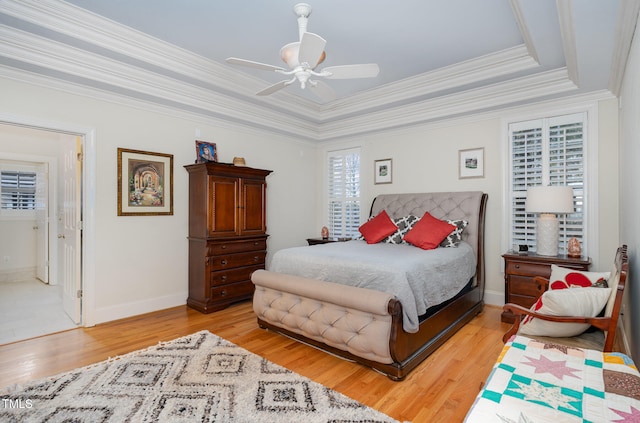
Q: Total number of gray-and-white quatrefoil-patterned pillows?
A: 2